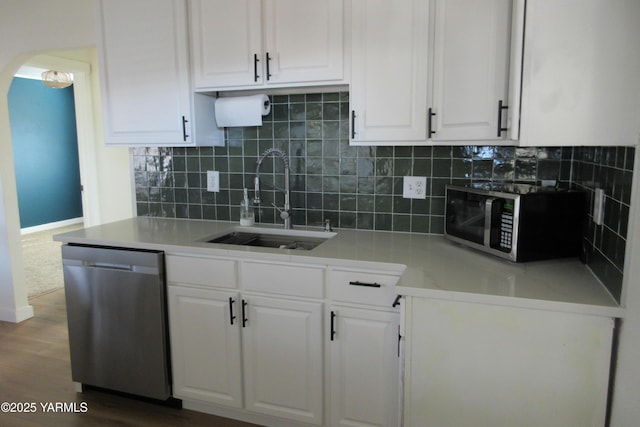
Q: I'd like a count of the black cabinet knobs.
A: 12